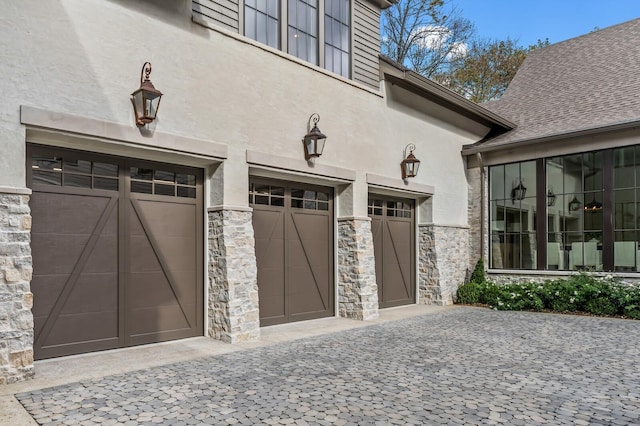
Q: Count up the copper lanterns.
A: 3